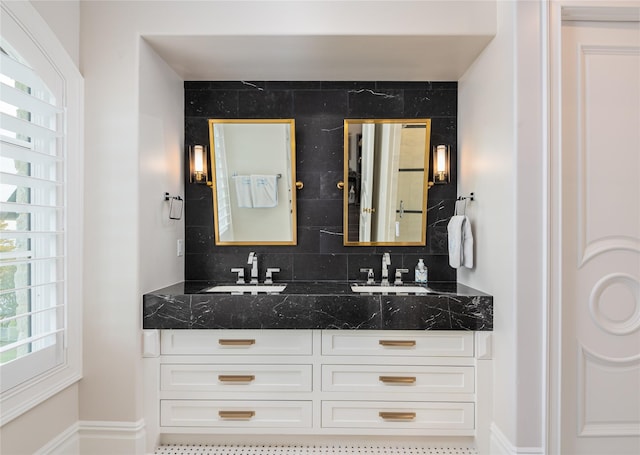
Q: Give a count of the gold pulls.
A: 6